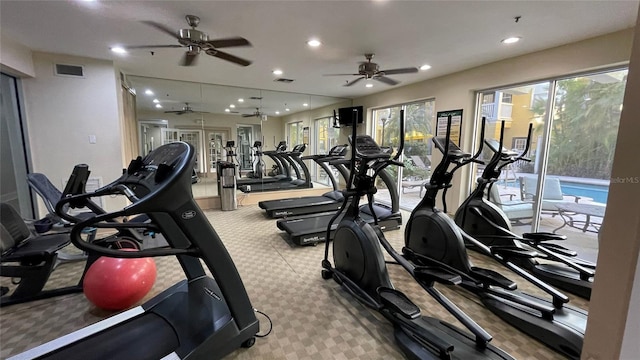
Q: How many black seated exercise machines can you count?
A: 1